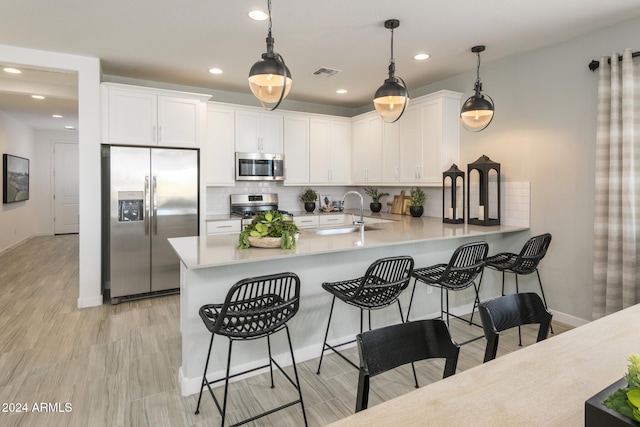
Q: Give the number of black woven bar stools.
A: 4